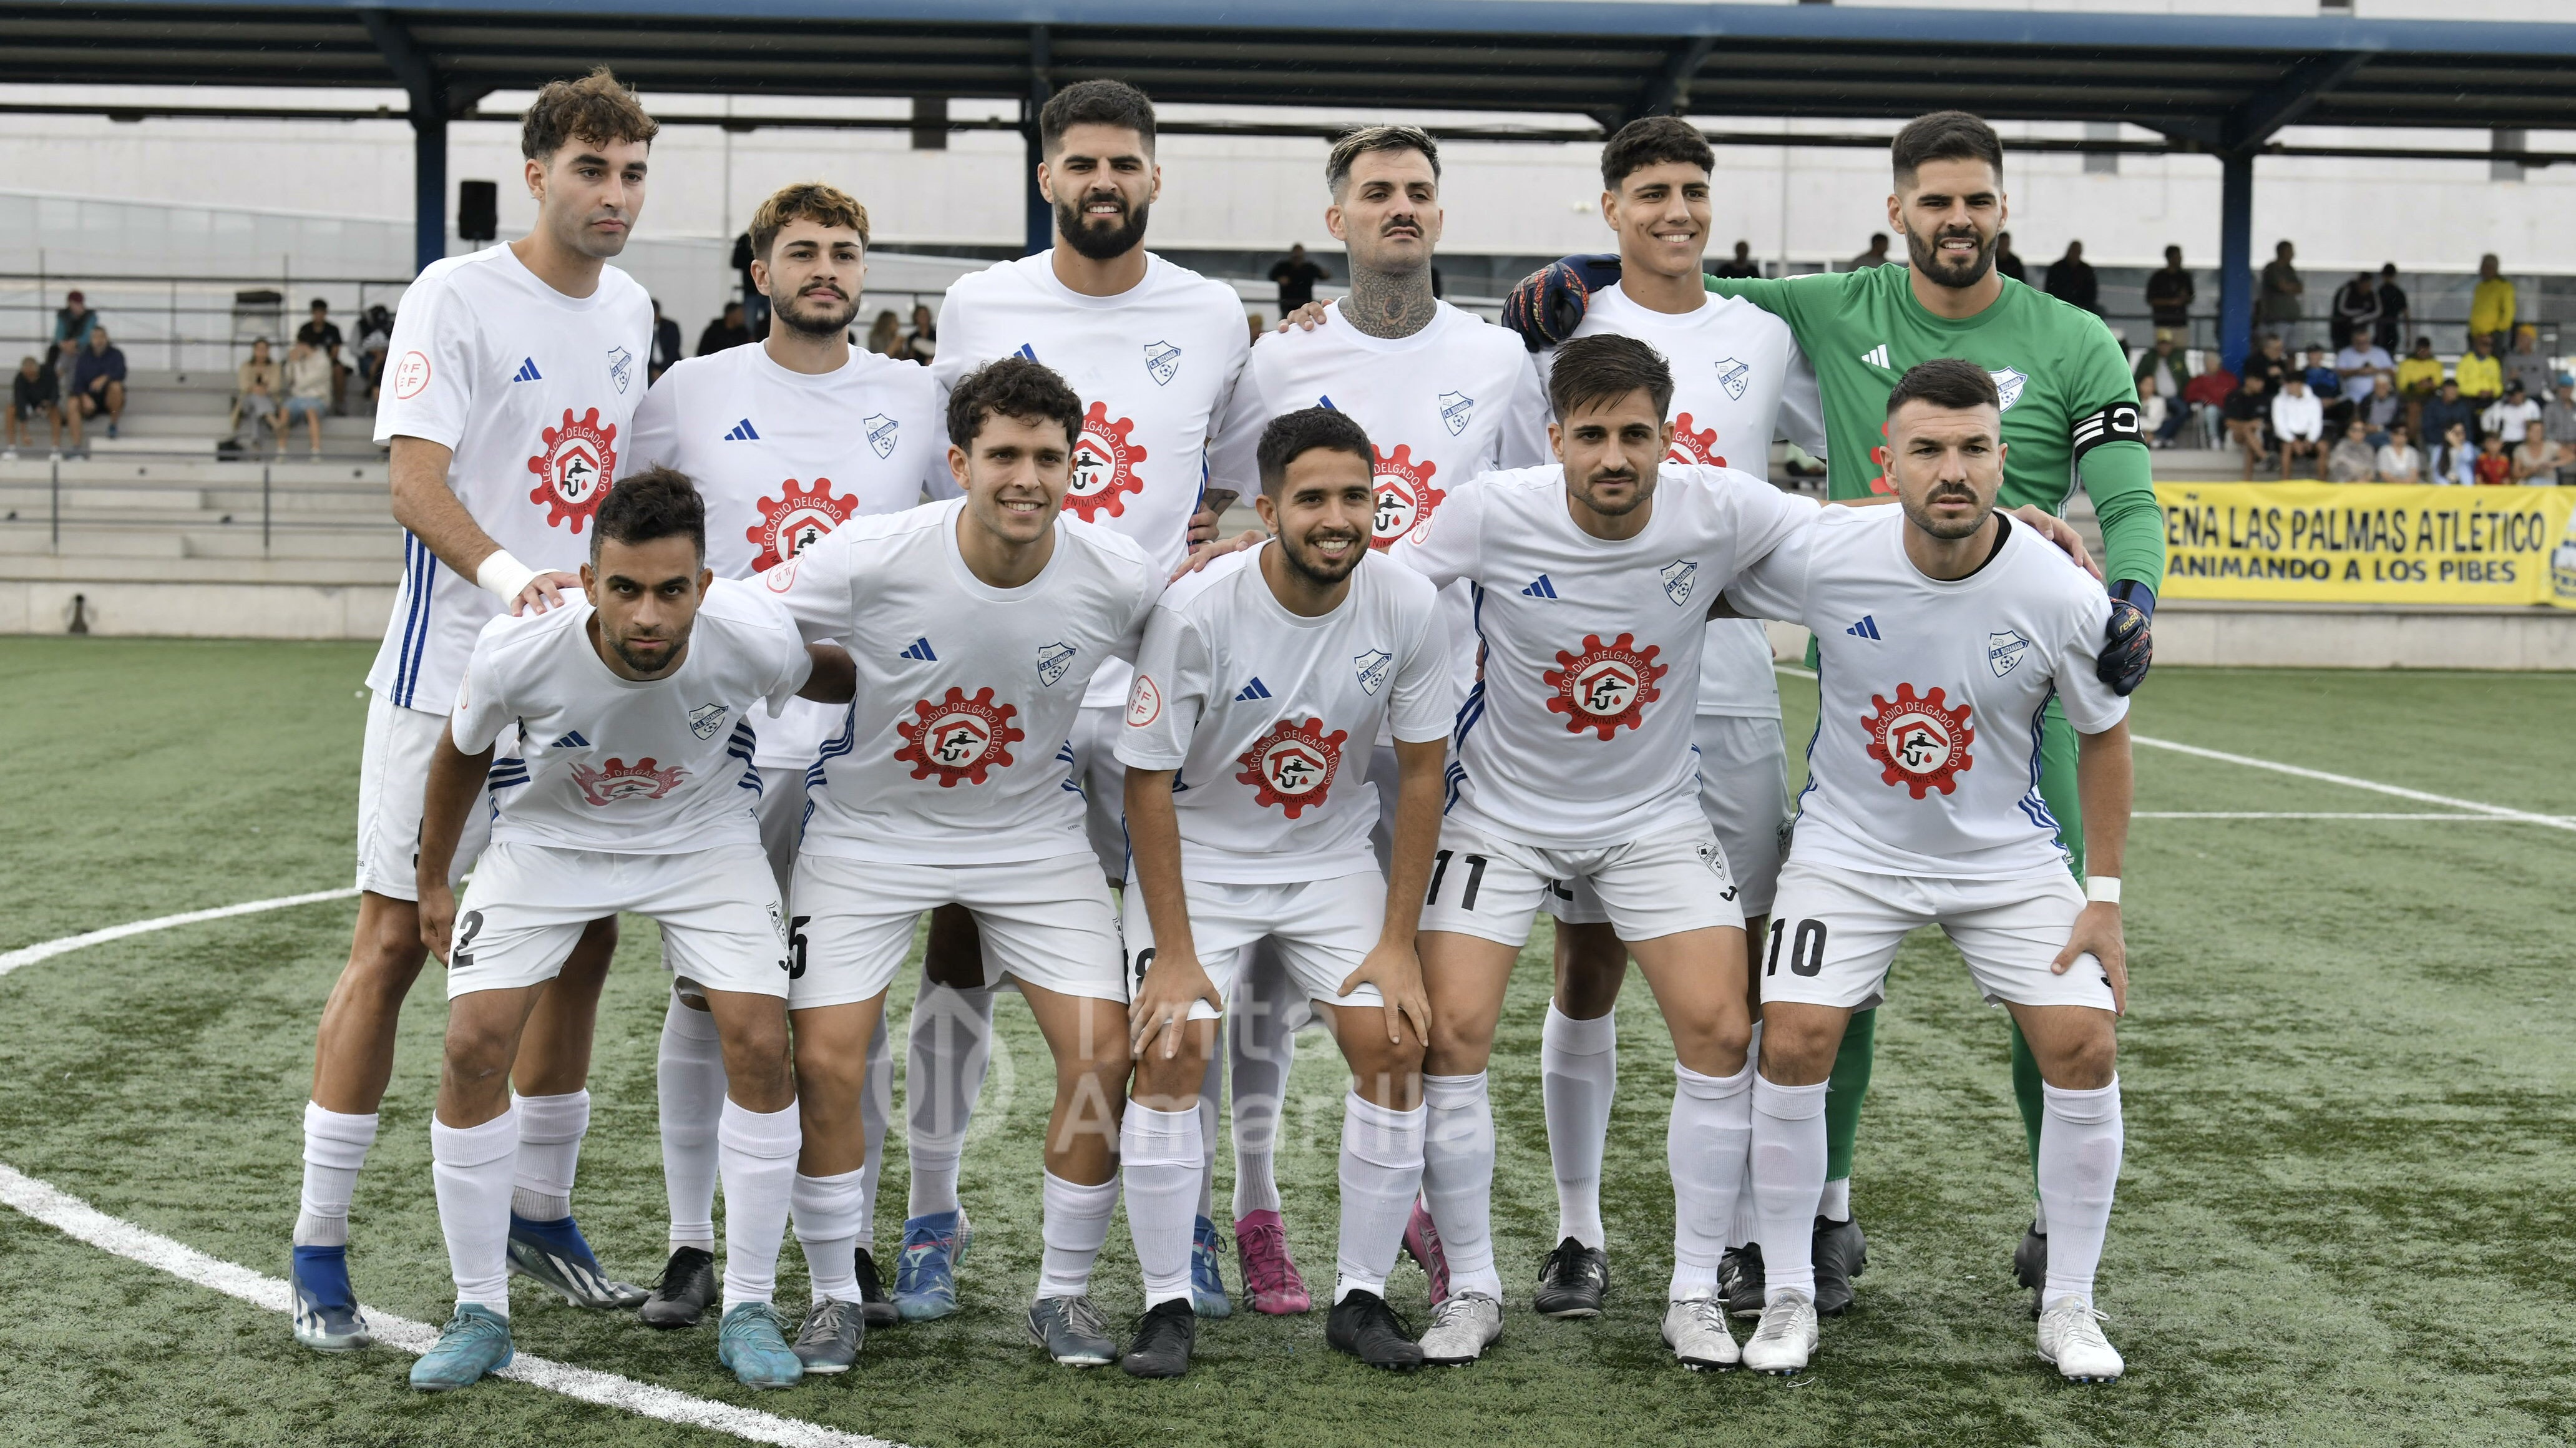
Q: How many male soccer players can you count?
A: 11